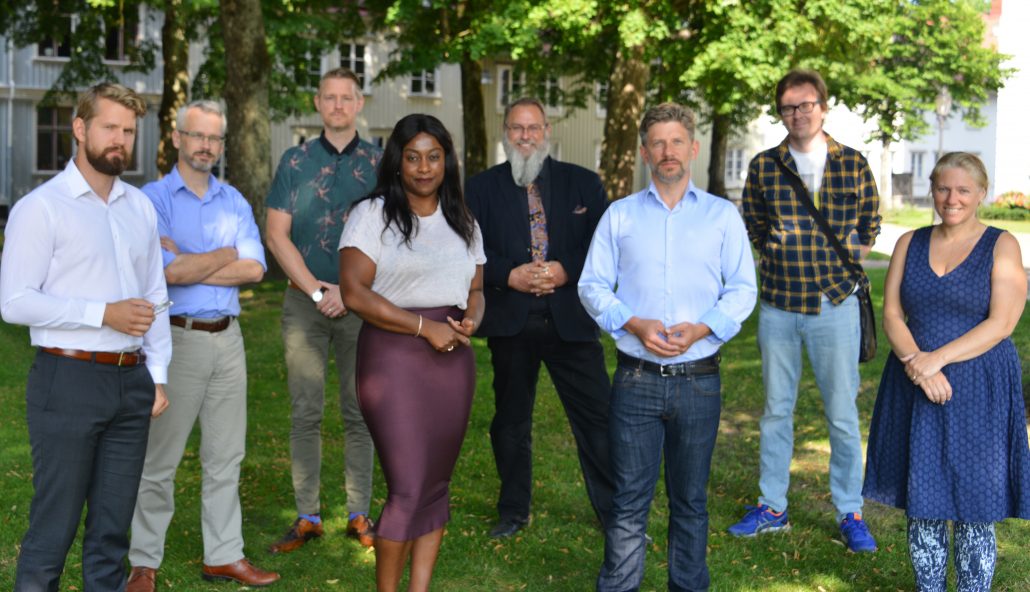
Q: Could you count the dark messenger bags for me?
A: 1